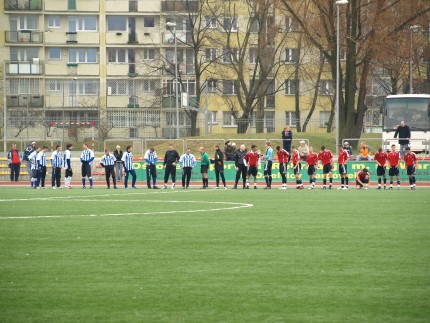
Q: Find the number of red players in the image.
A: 10